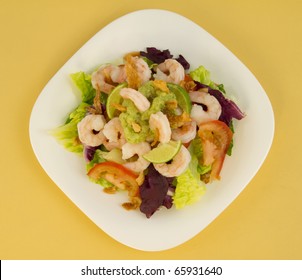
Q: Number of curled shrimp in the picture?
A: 11